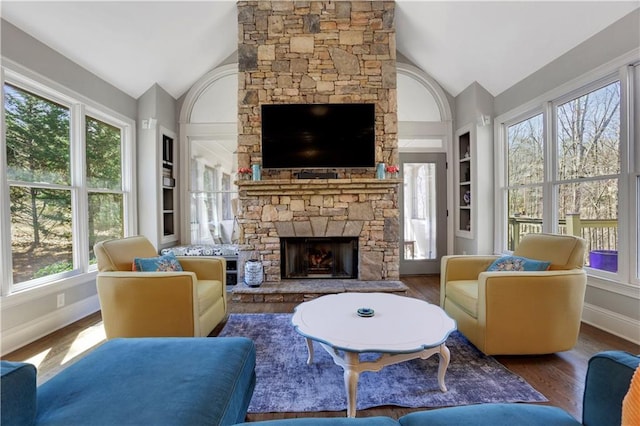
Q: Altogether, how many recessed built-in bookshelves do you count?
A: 2